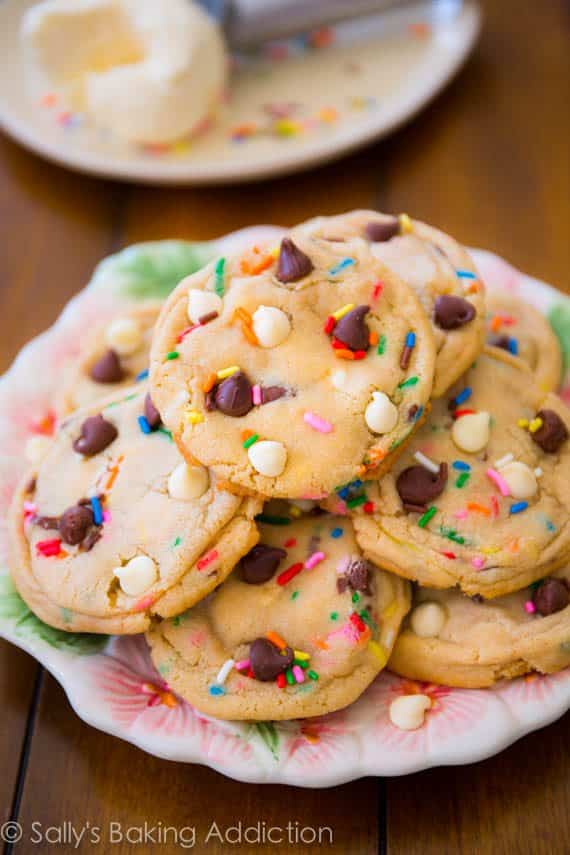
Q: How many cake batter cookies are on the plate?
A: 8